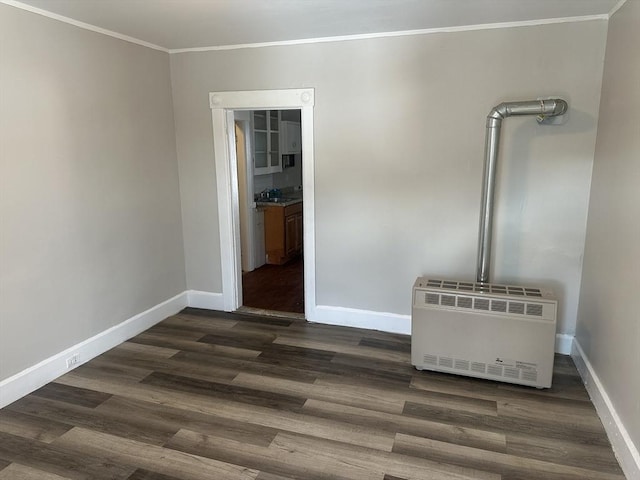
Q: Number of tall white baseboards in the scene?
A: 4